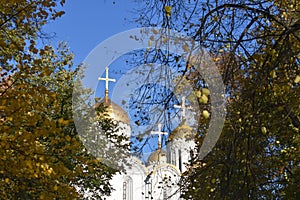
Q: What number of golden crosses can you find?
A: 3